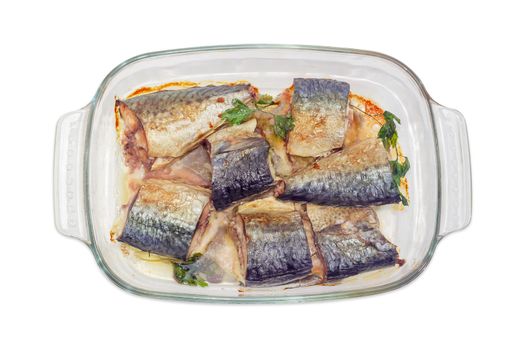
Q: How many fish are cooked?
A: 7